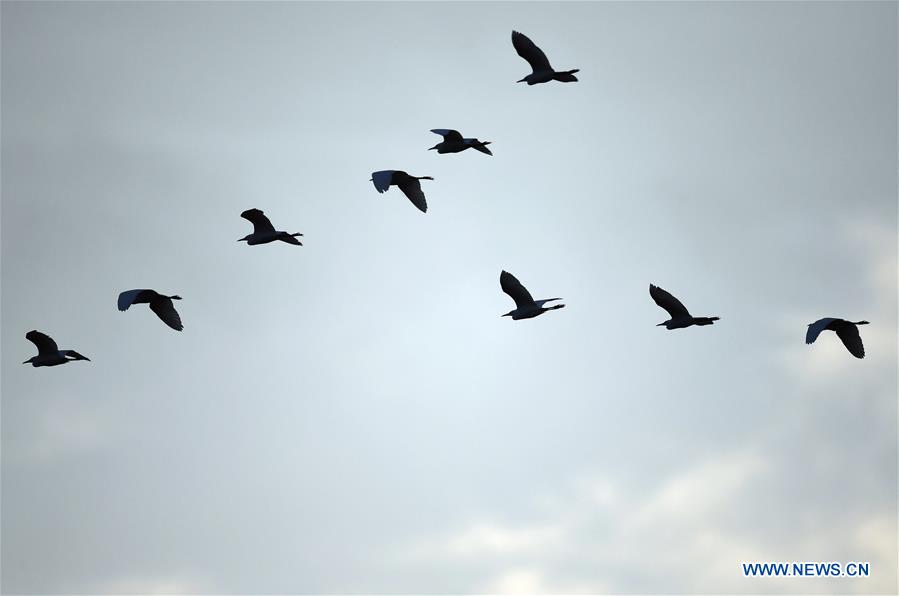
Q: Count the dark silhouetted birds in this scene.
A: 9